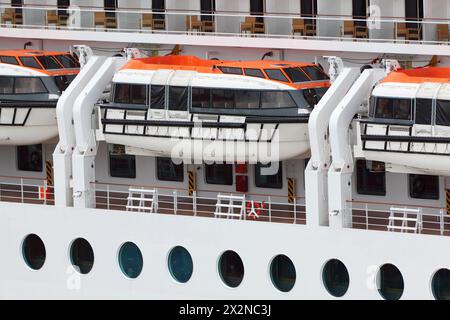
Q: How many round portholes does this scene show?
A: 9